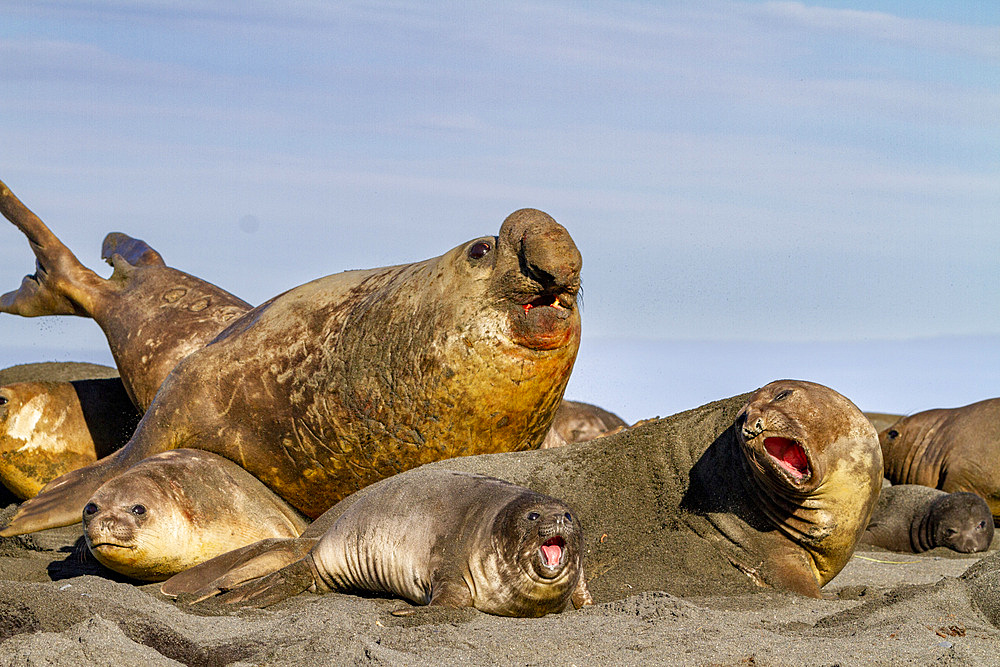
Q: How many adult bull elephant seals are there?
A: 1